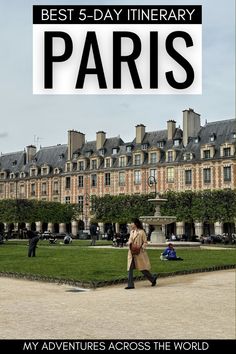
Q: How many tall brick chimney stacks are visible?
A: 6